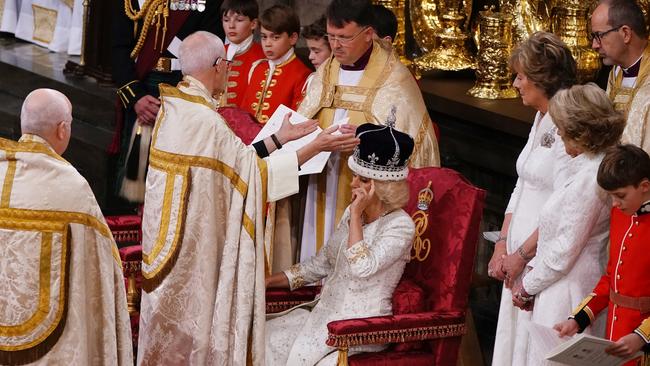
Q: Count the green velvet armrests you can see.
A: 0